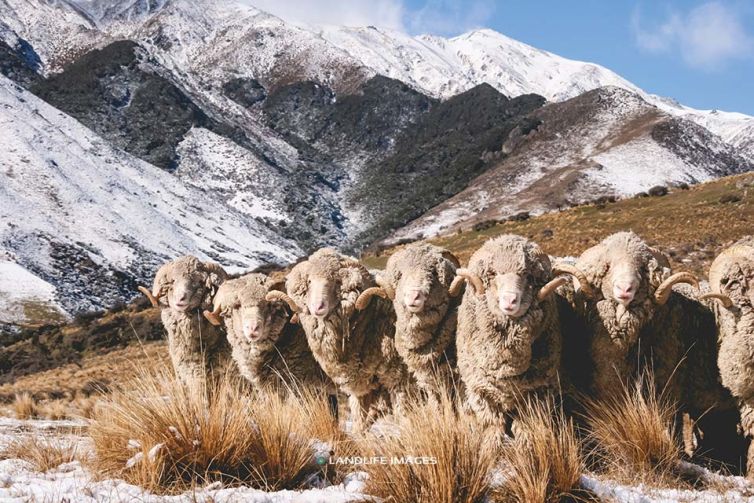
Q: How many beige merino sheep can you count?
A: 7